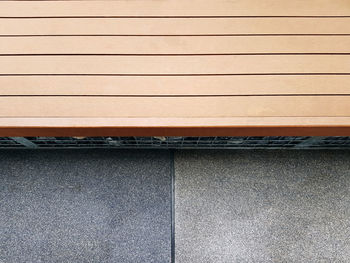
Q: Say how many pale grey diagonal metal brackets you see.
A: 2